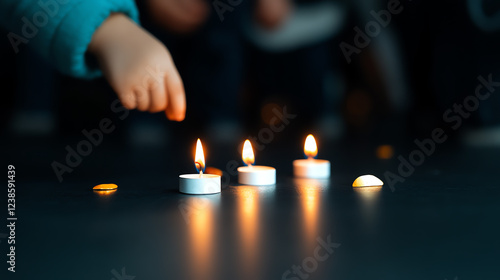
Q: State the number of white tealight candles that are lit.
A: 3